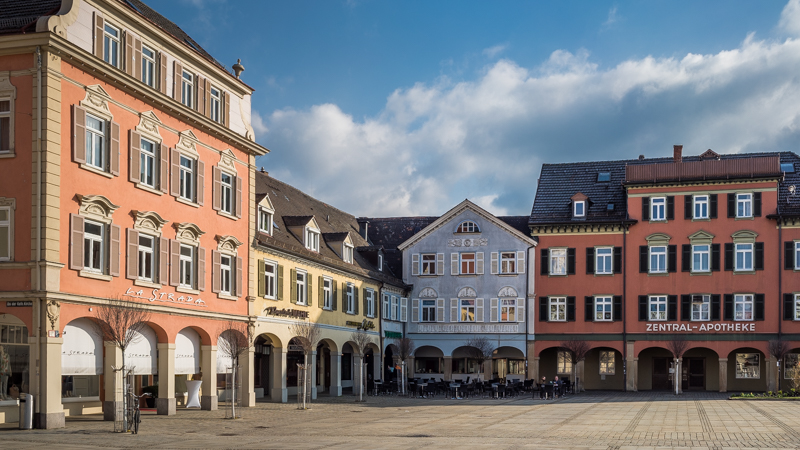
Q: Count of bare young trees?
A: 9